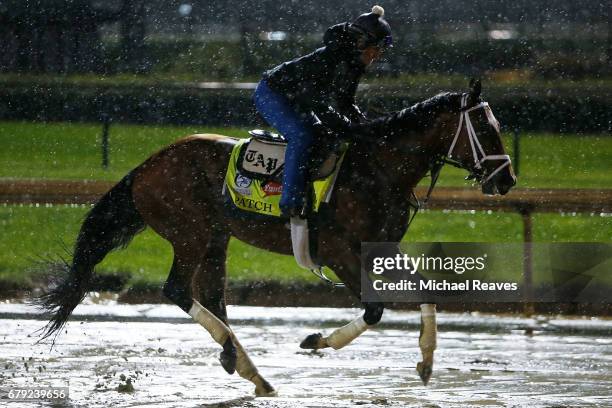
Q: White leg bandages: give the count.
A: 4